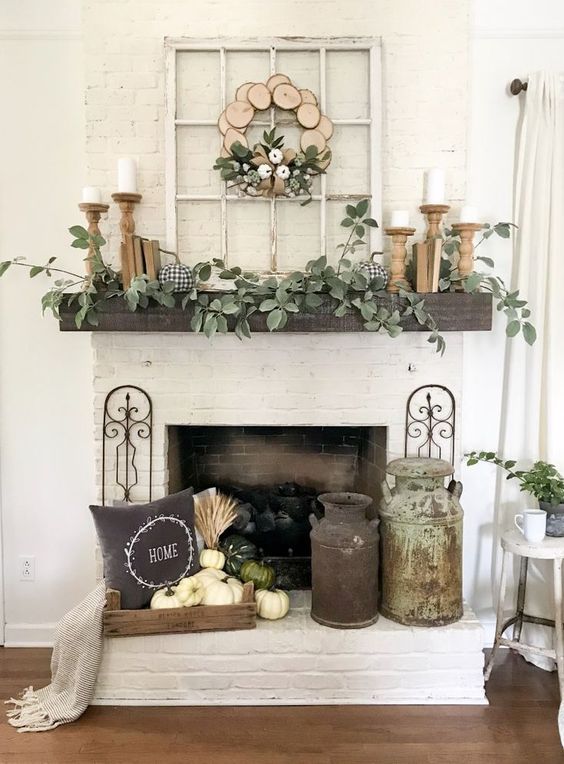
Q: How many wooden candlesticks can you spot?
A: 5